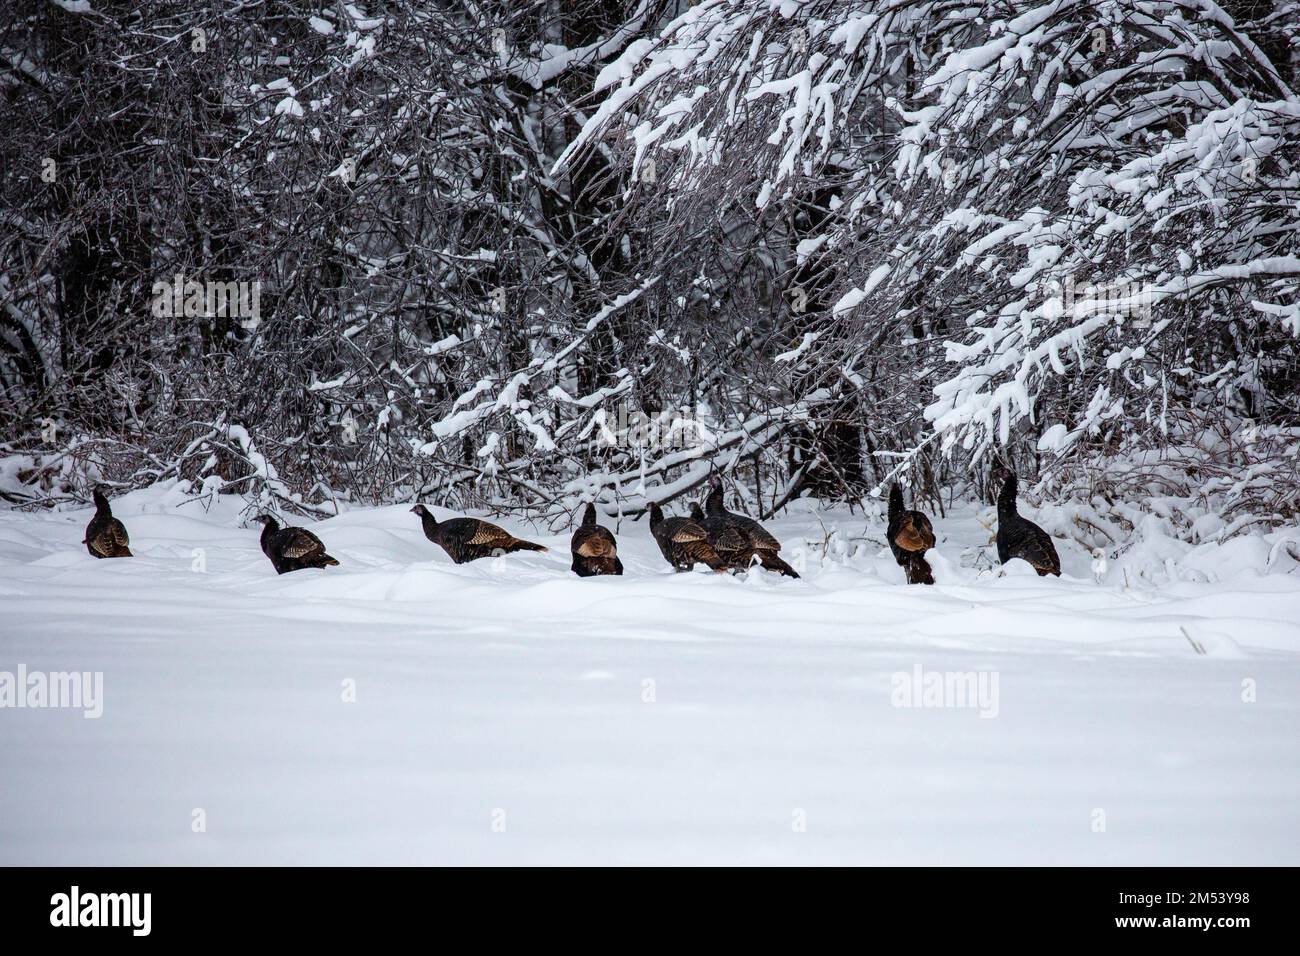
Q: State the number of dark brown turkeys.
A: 9